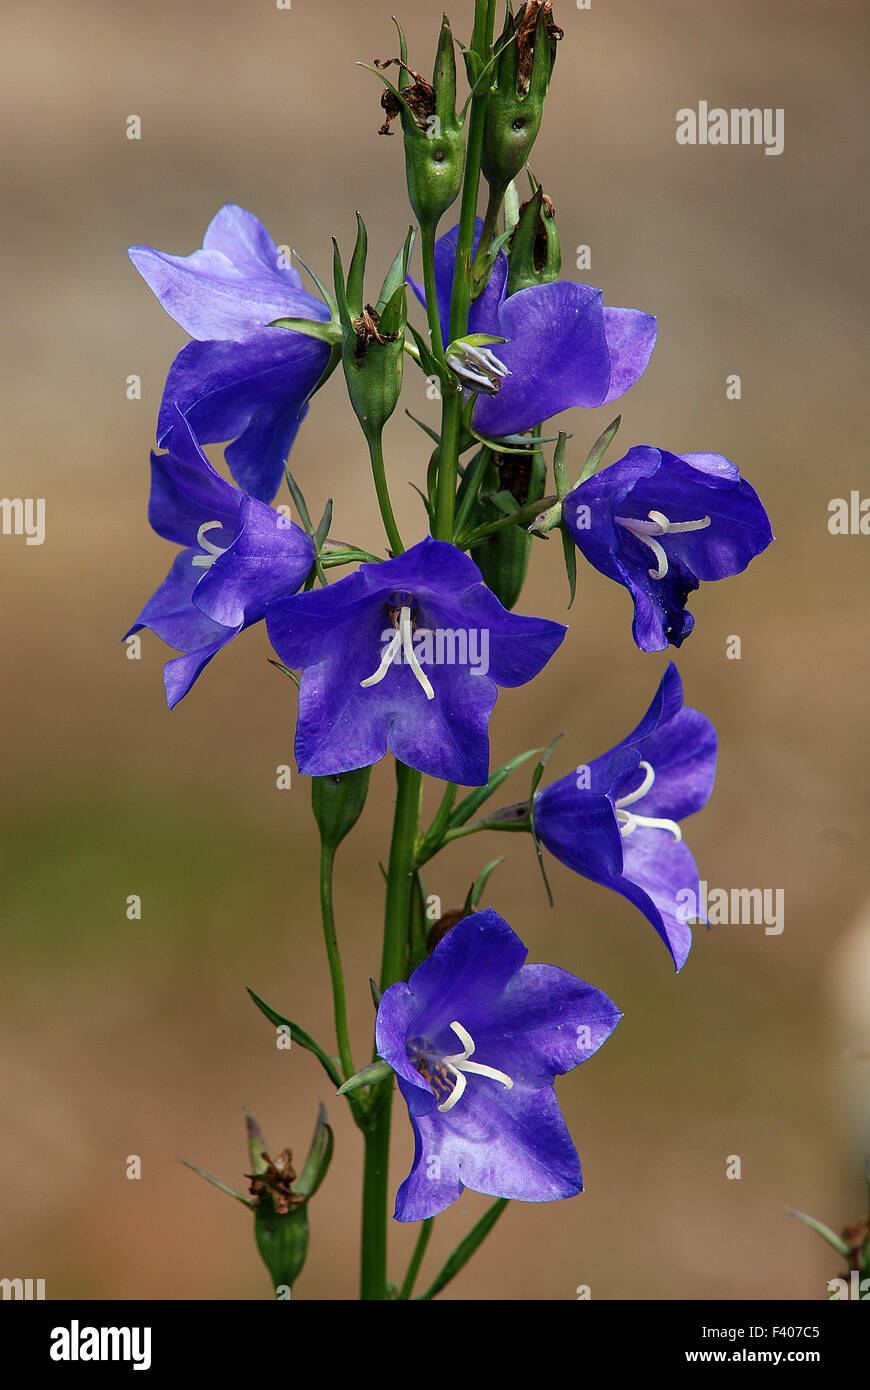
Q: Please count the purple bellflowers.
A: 7